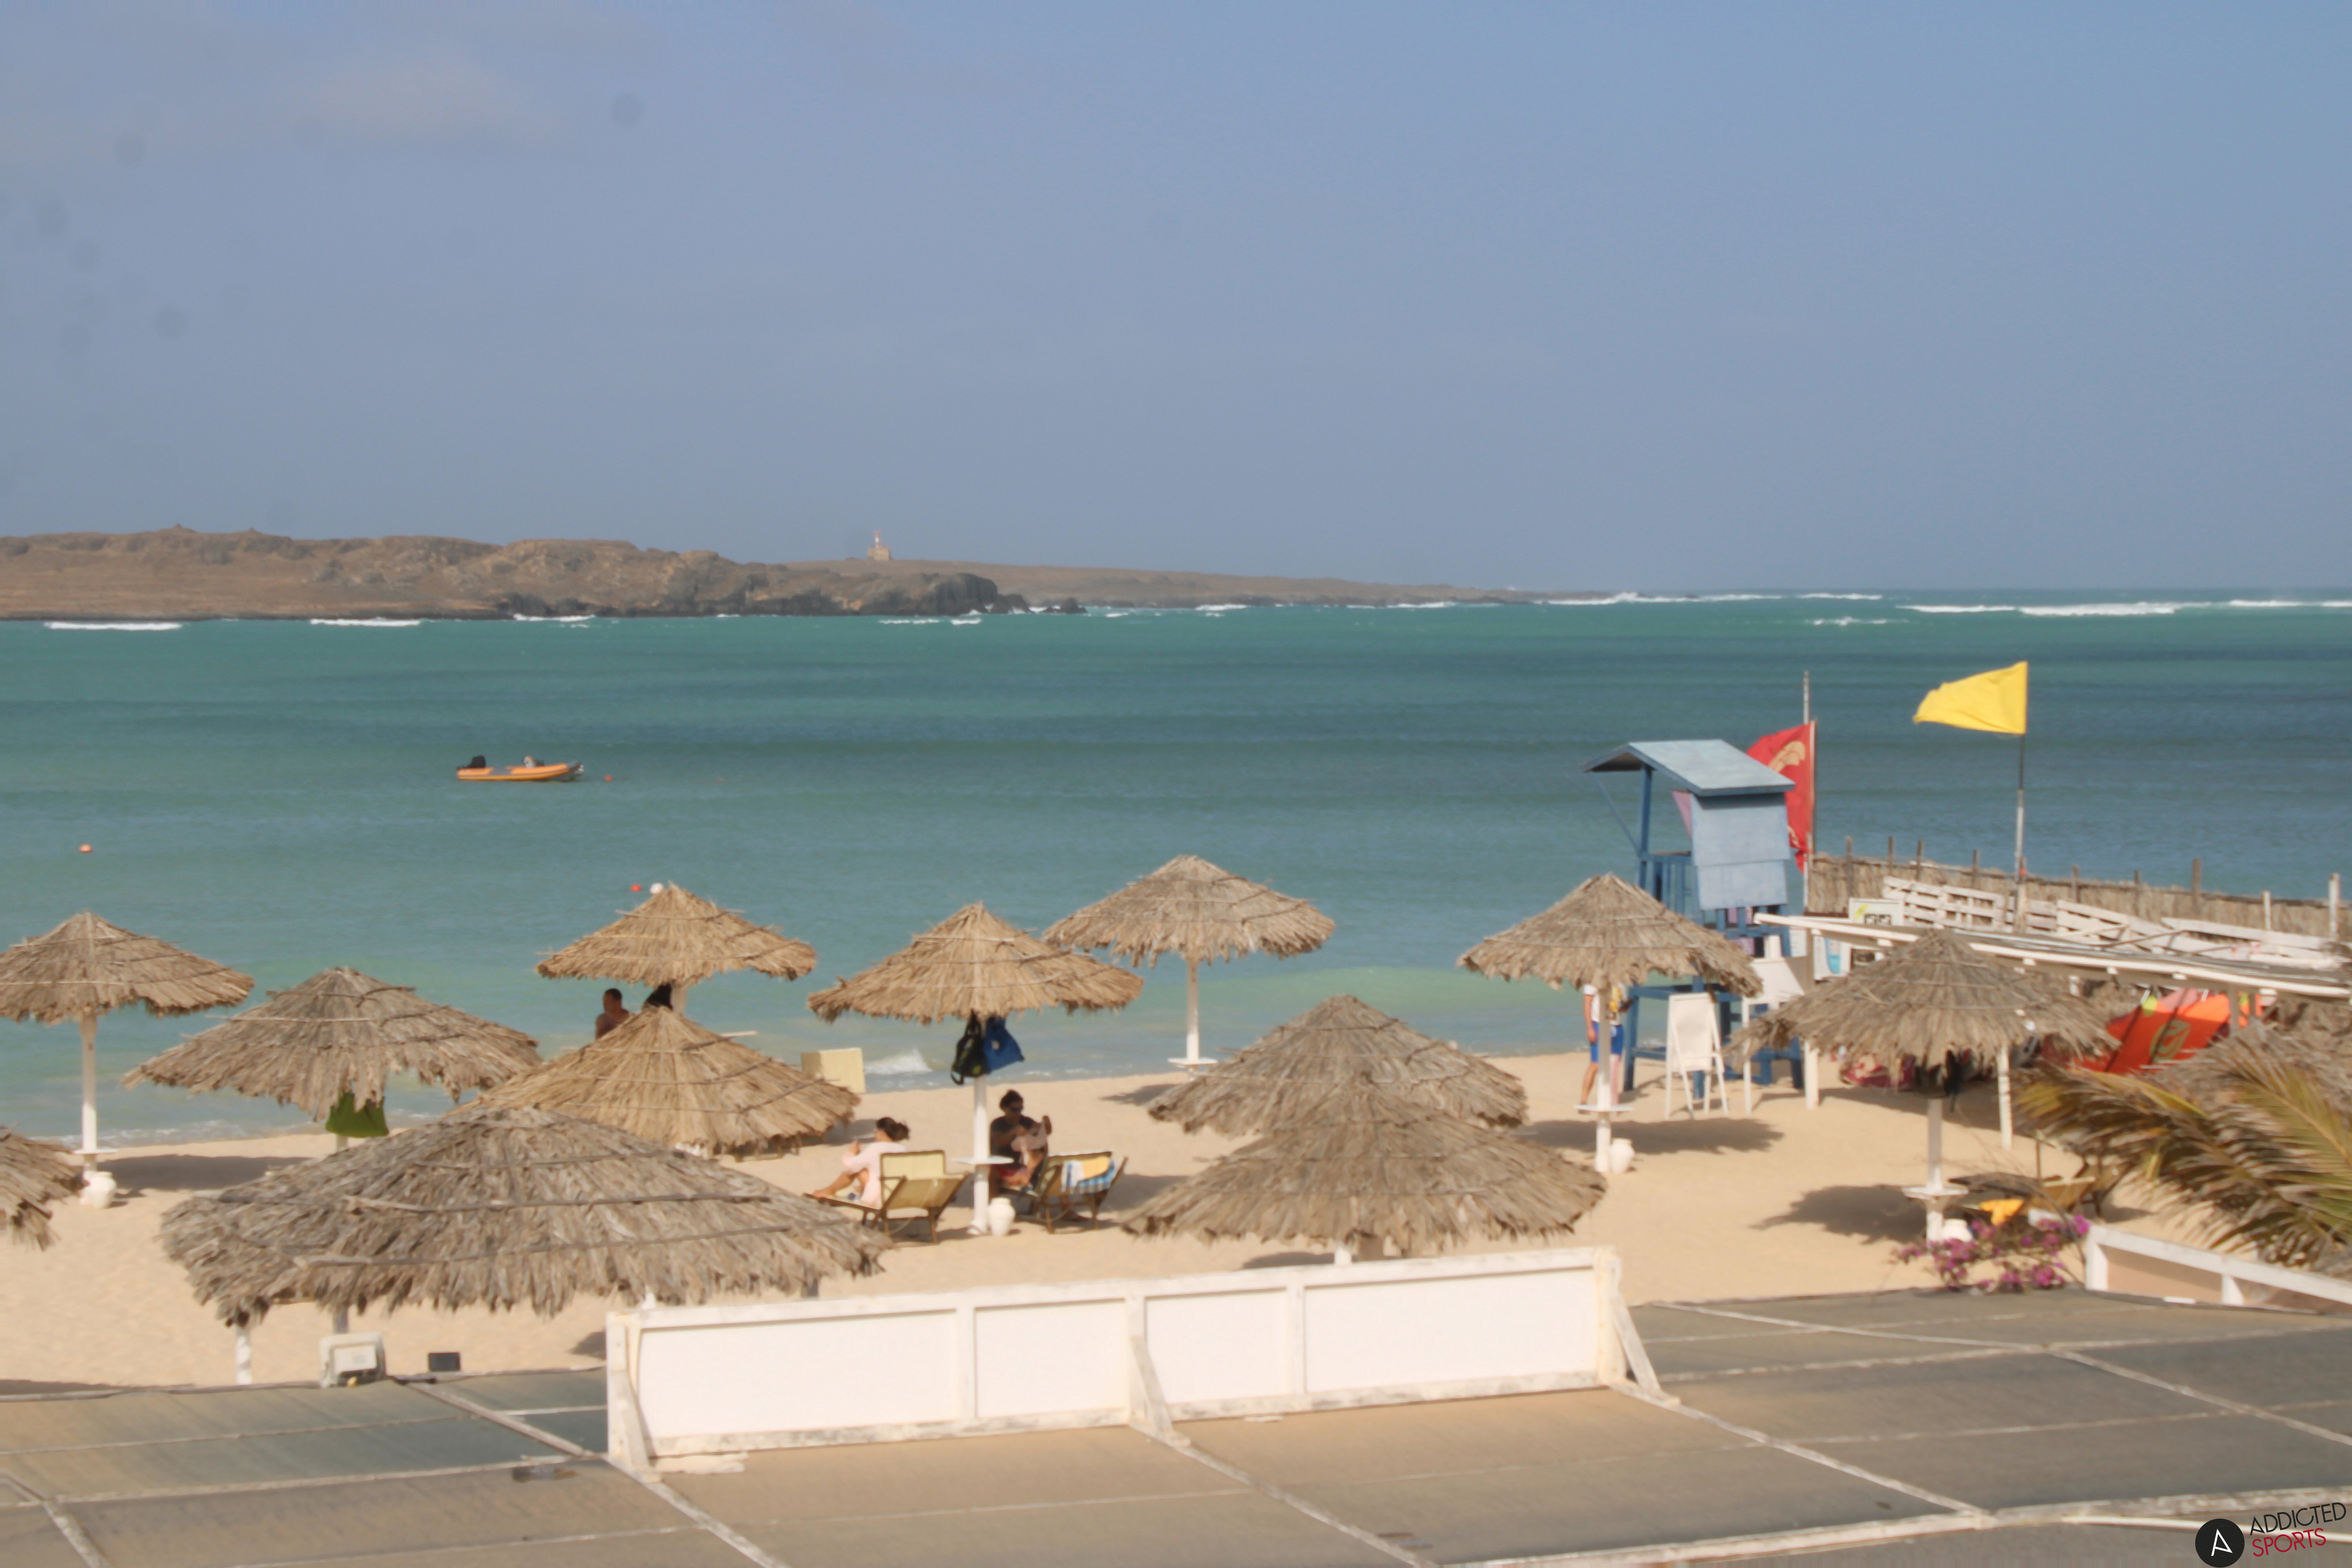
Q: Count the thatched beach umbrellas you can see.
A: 12